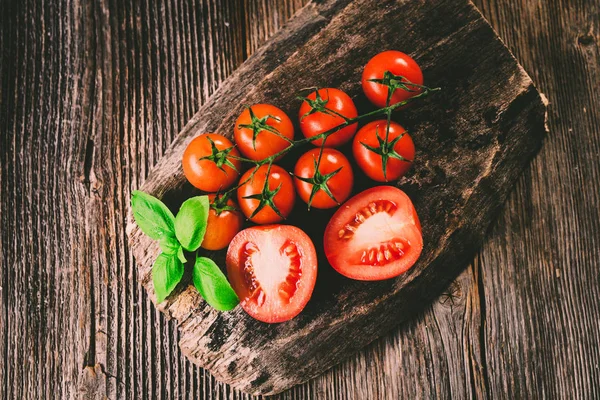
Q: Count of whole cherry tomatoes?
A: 8